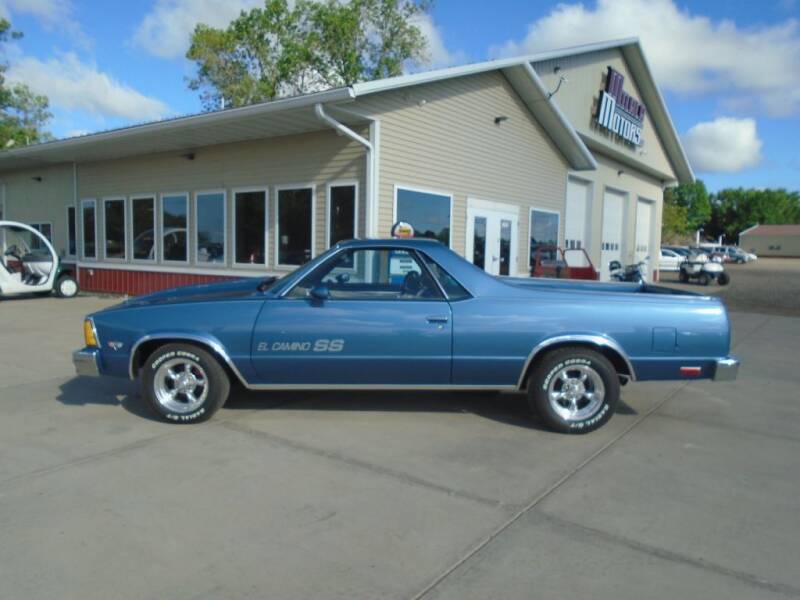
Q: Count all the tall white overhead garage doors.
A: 3